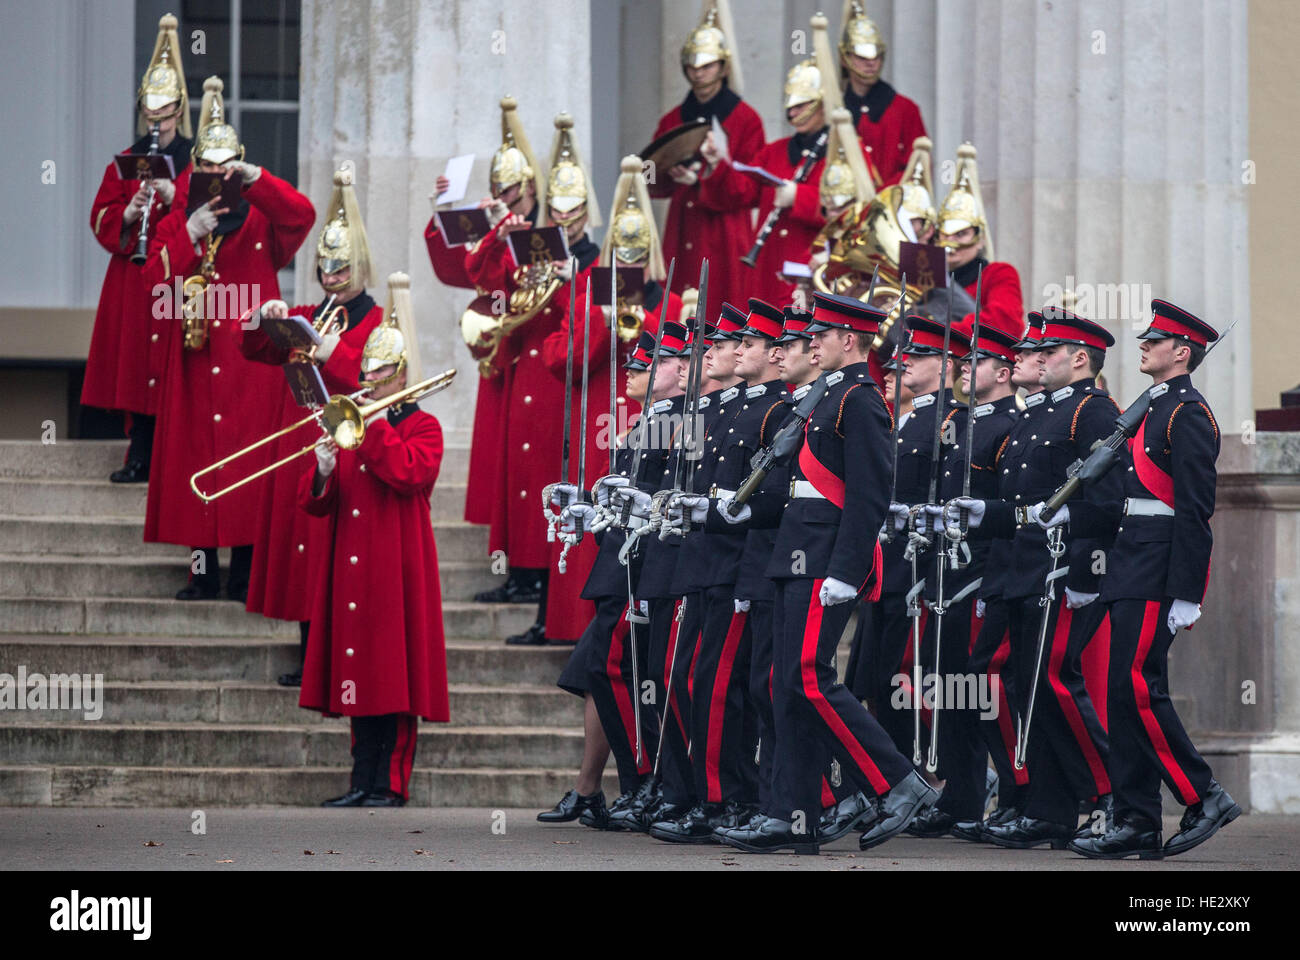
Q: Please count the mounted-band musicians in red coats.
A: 13